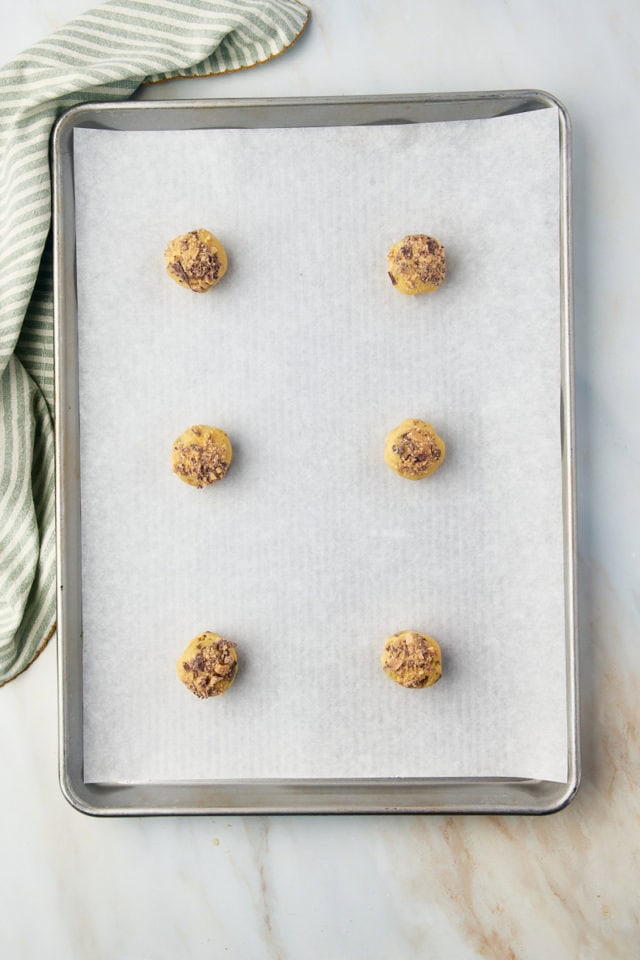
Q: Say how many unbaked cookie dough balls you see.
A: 6